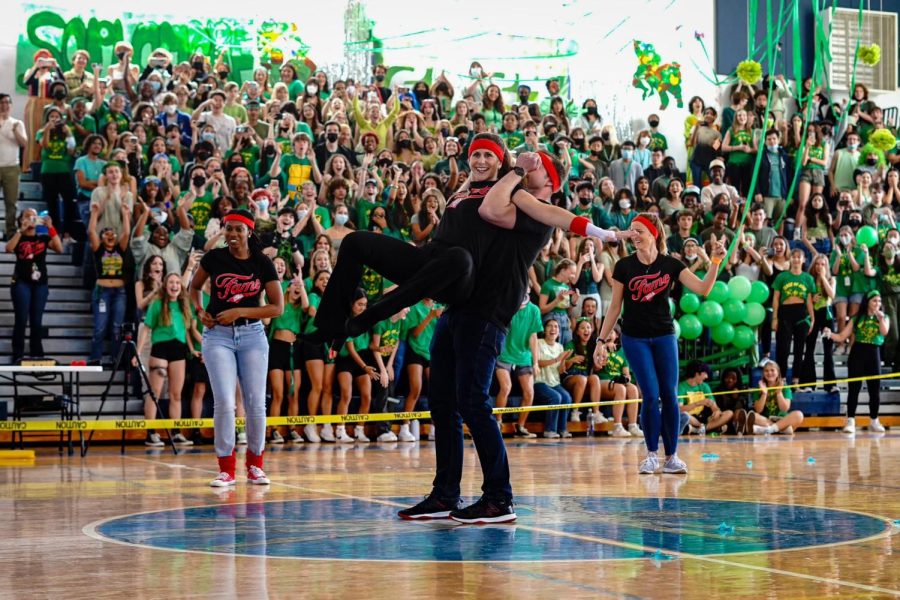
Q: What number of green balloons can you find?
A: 13